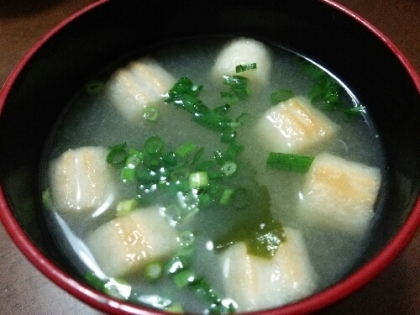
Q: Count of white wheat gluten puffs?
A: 7